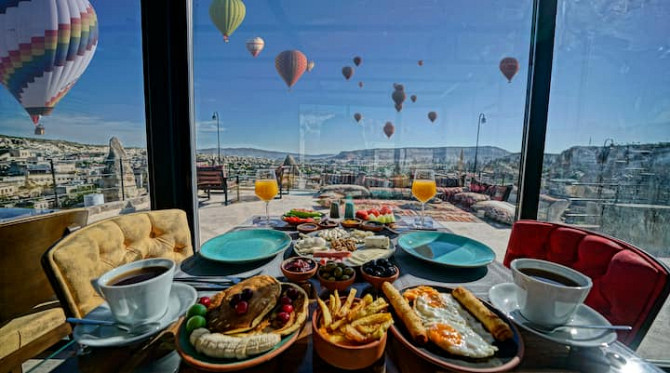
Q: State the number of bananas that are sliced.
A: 1